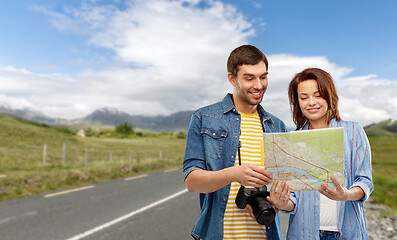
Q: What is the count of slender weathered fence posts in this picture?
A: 7